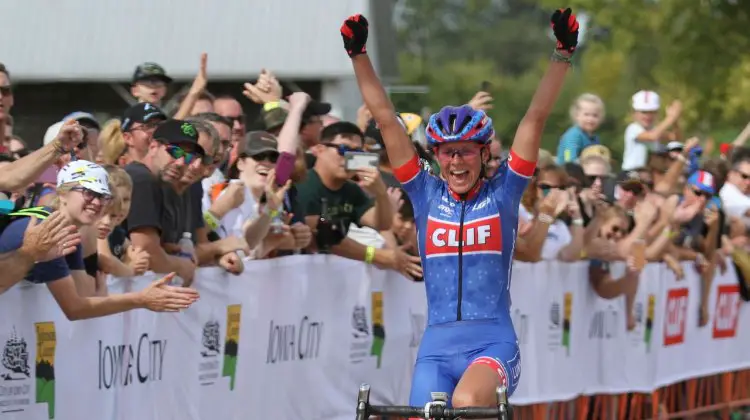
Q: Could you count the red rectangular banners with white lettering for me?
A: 2